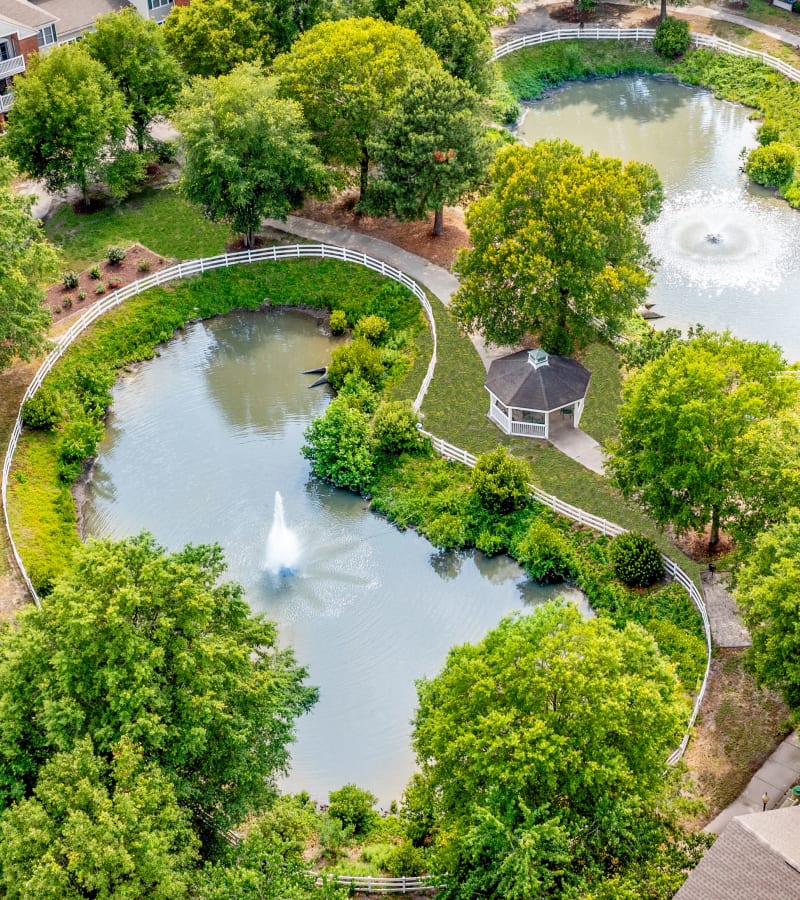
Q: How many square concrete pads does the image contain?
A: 1